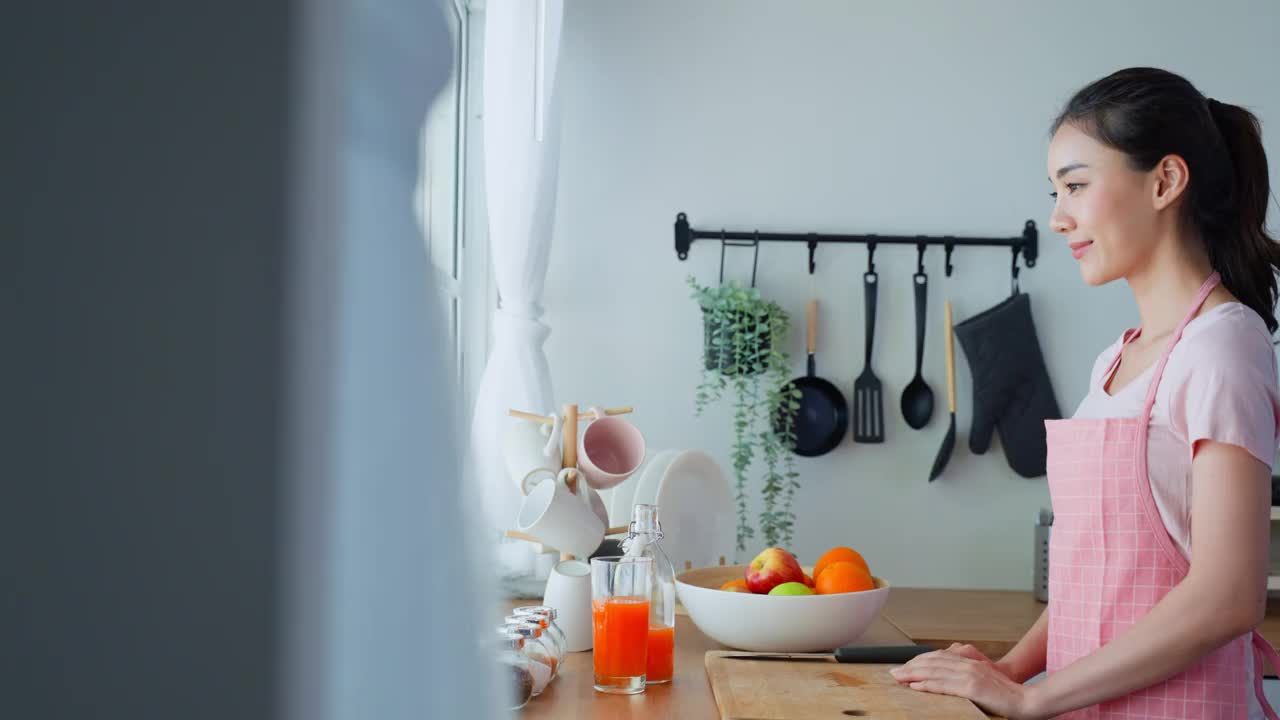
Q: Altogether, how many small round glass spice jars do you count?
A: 4